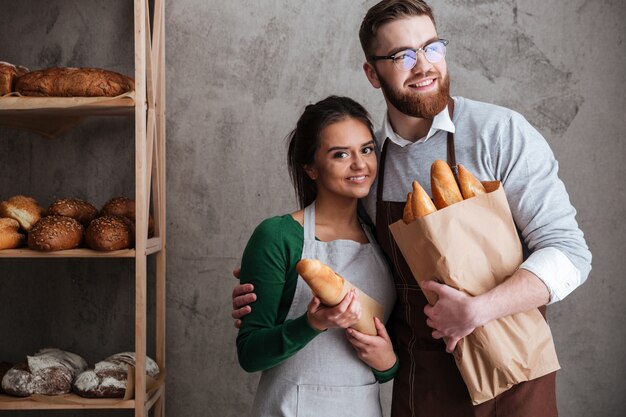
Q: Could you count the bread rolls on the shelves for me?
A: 6